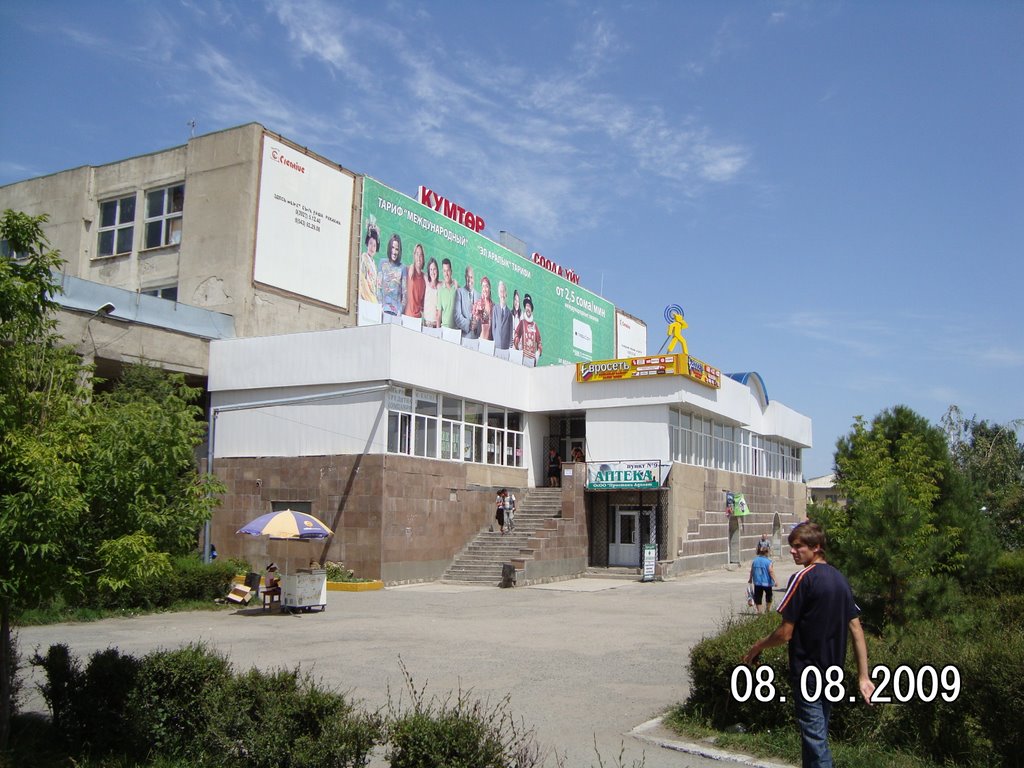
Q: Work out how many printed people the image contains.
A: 10